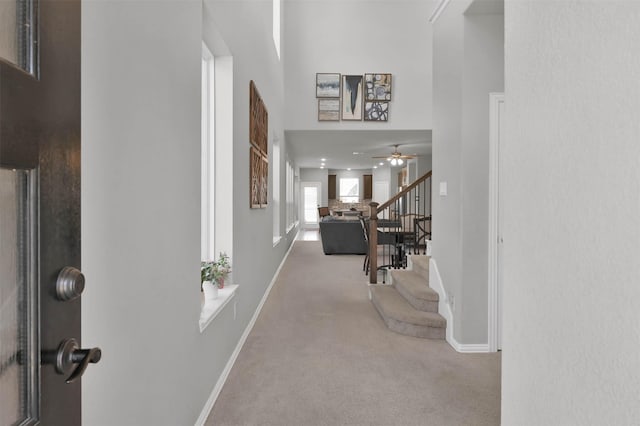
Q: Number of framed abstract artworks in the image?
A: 5